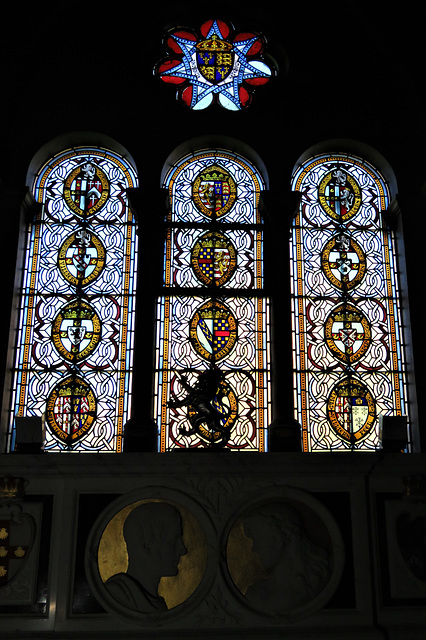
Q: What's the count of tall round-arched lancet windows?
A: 3